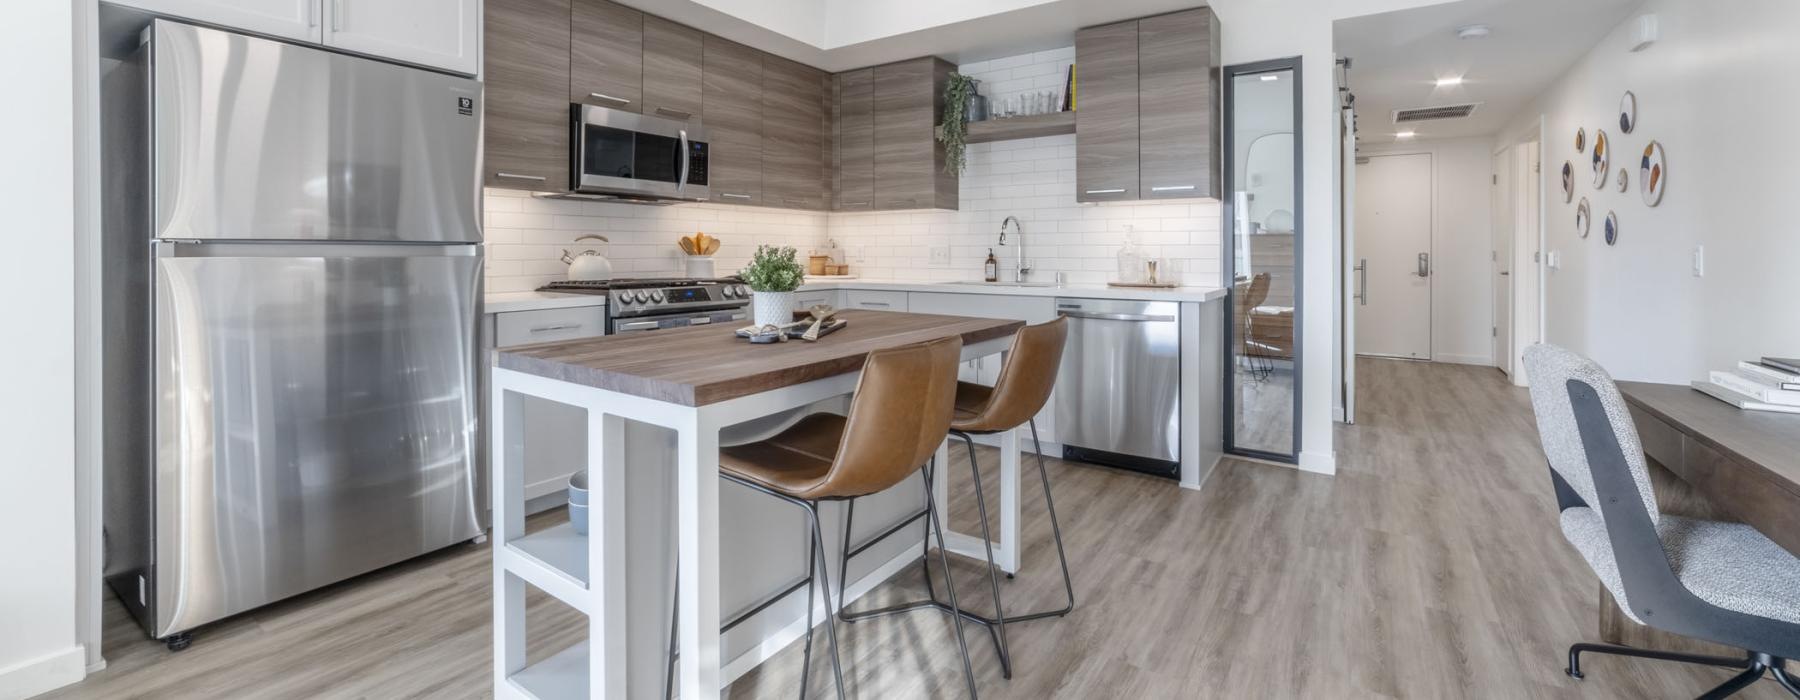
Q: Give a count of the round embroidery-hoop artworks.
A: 8